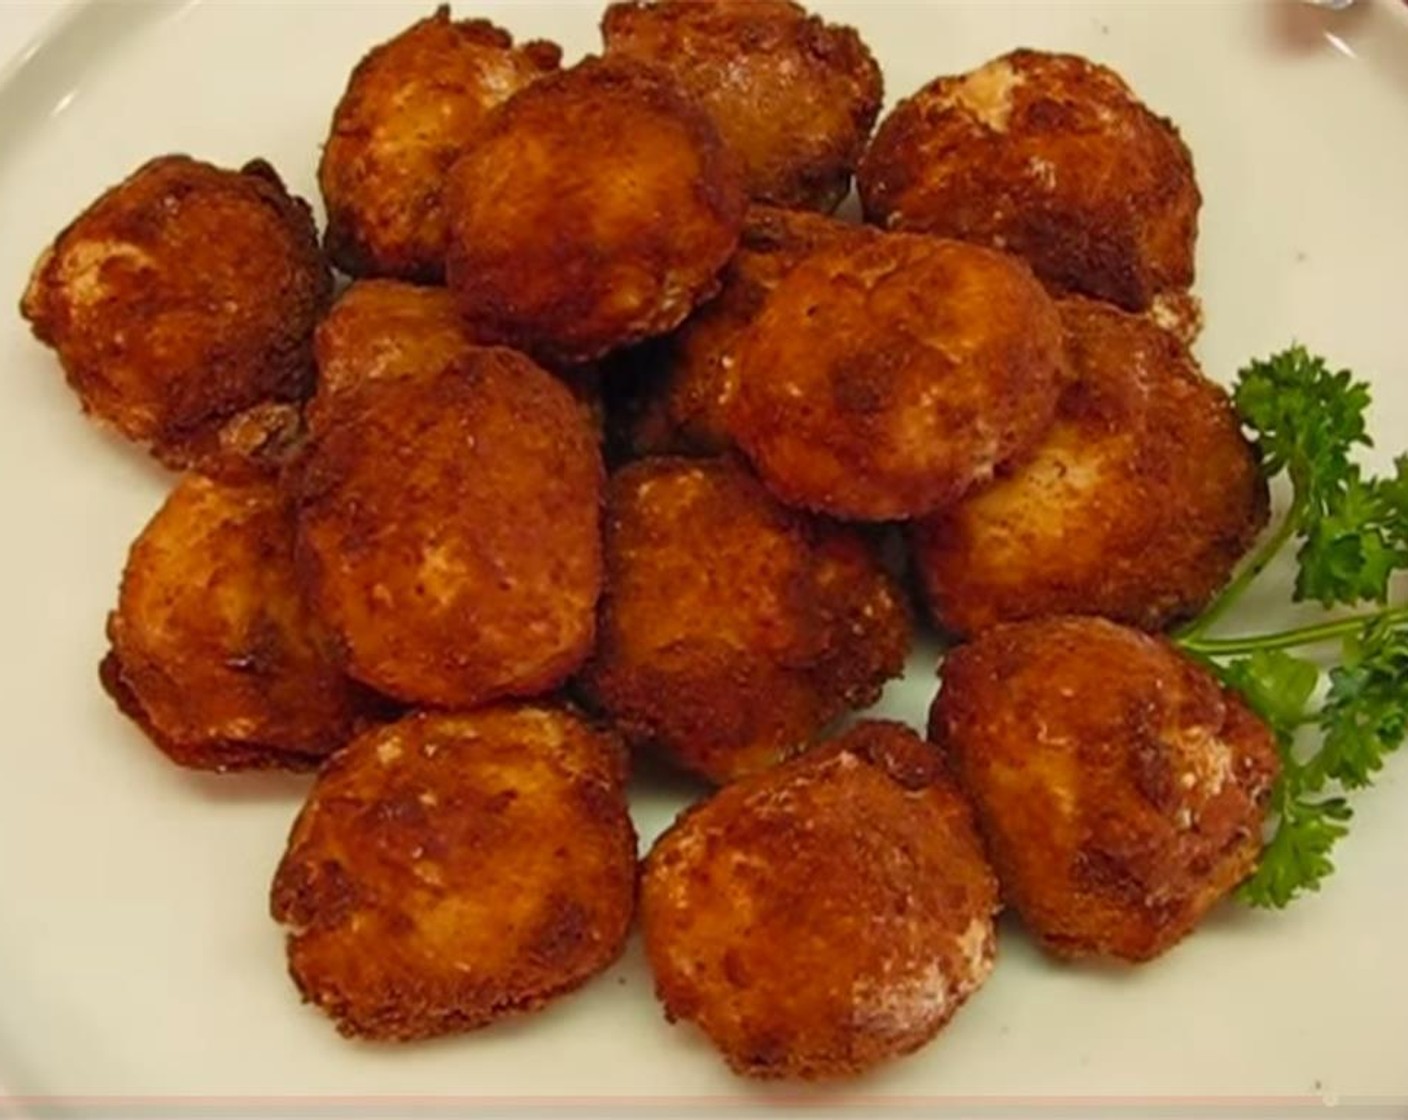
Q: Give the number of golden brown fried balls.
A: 15